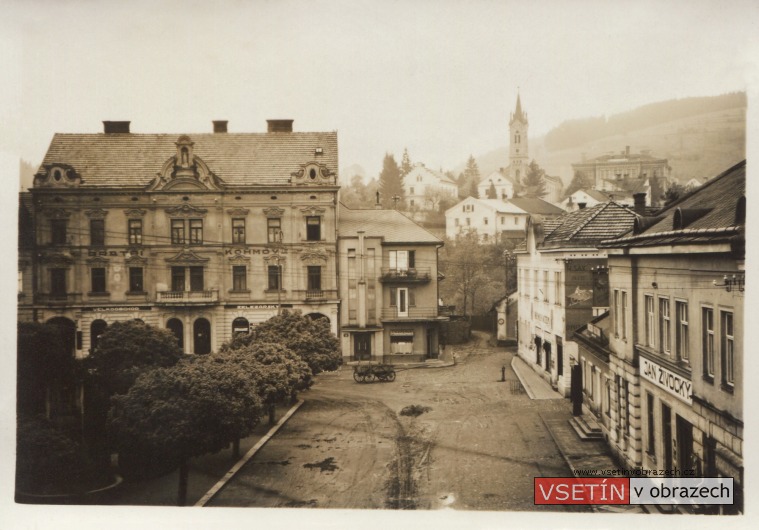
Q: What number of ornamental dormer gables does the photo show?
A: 3